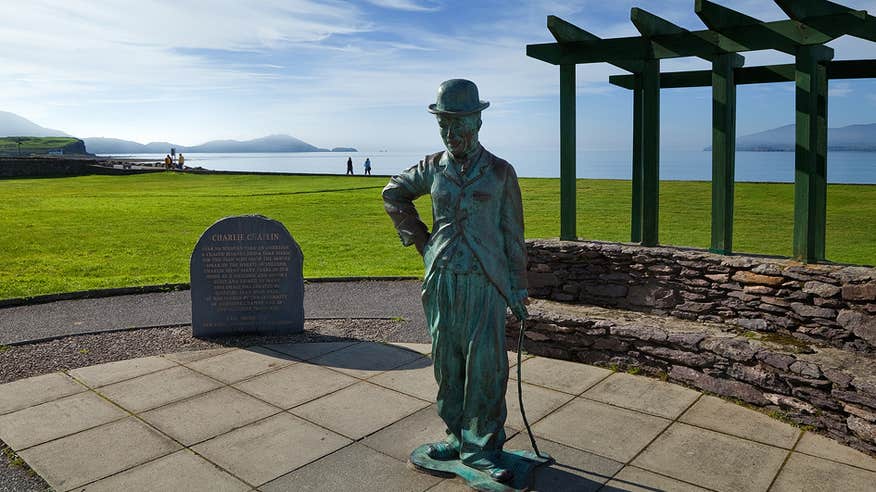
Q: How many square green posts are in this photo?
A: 6